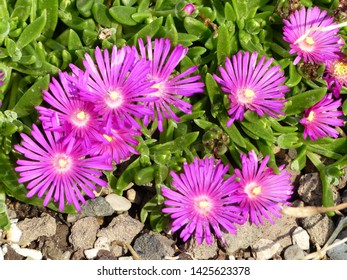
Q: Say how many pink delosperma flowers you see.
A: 11